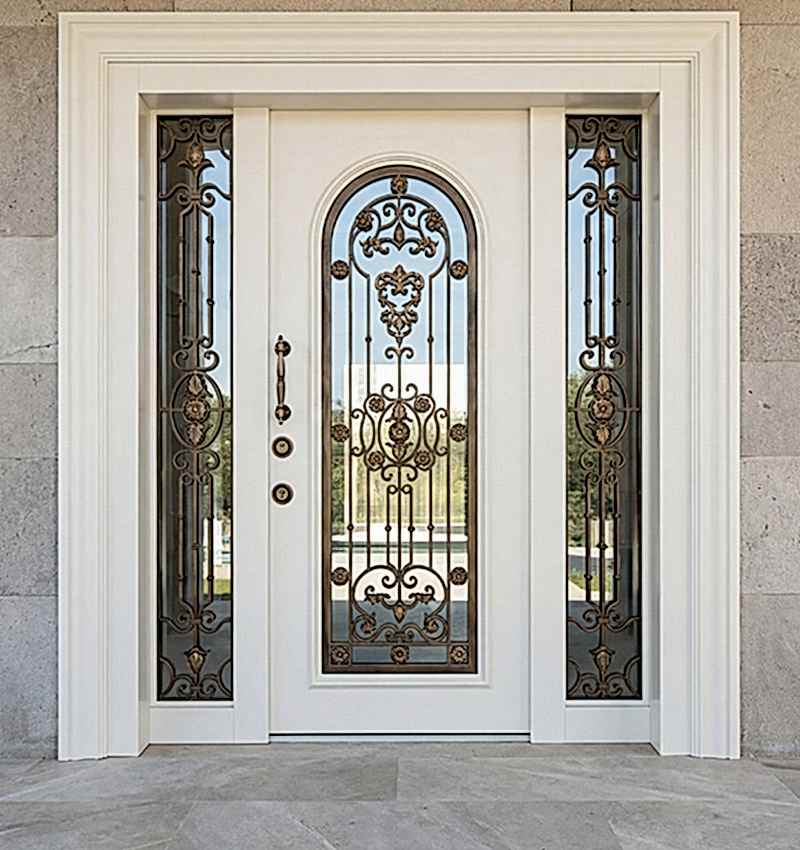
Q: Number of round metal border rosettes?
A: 10